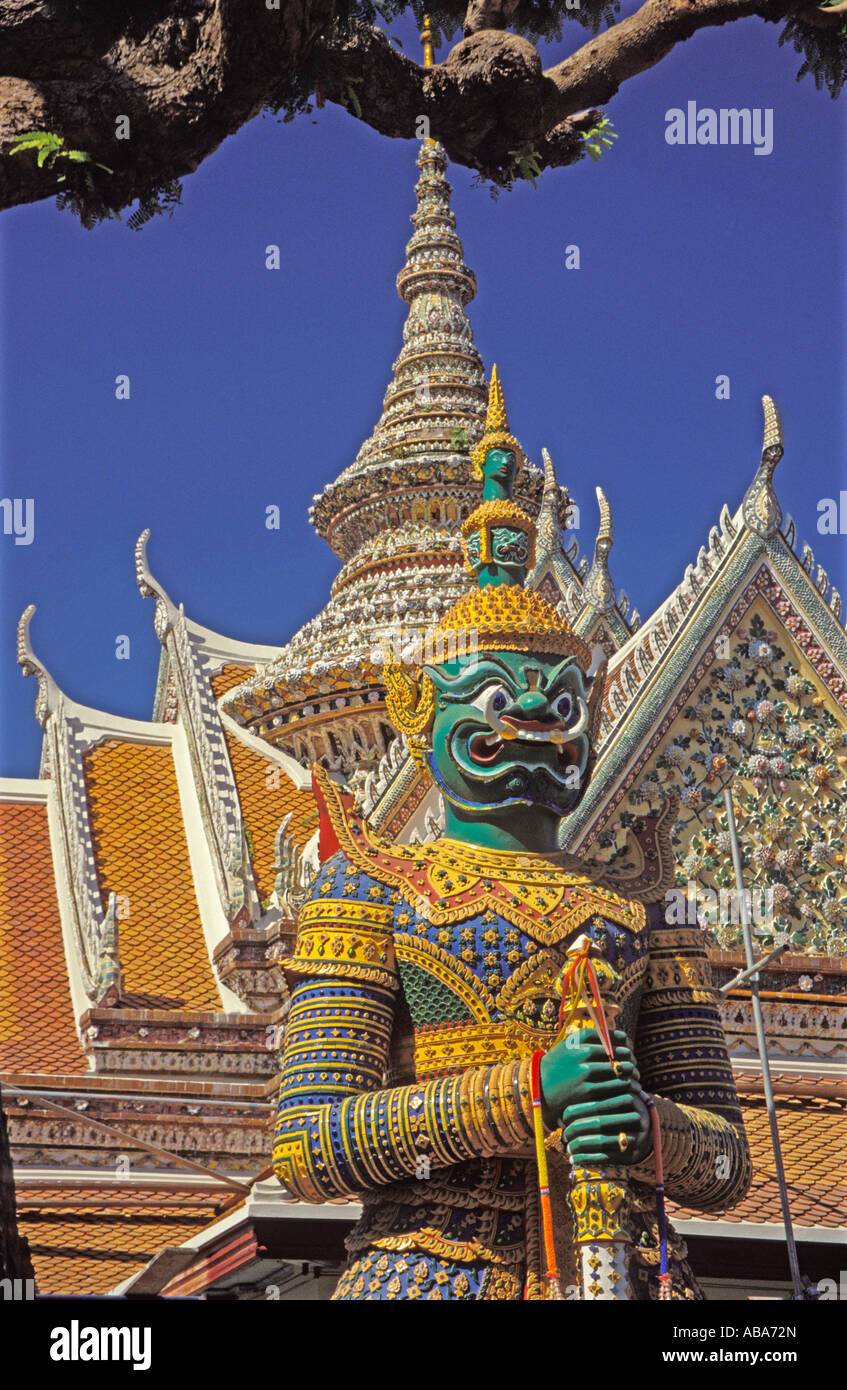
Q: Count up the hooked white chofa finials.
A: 5